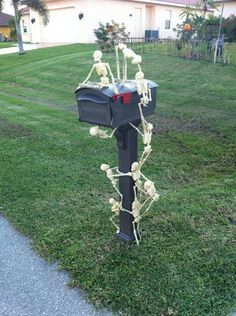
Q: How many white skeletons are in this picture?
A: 10